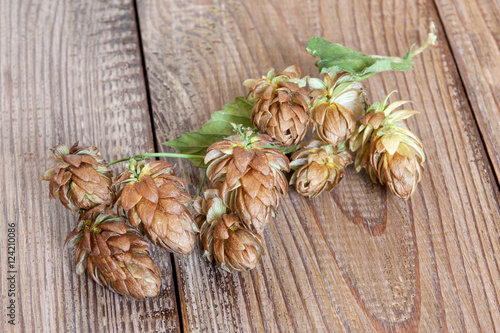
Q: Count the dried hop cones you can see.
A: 9